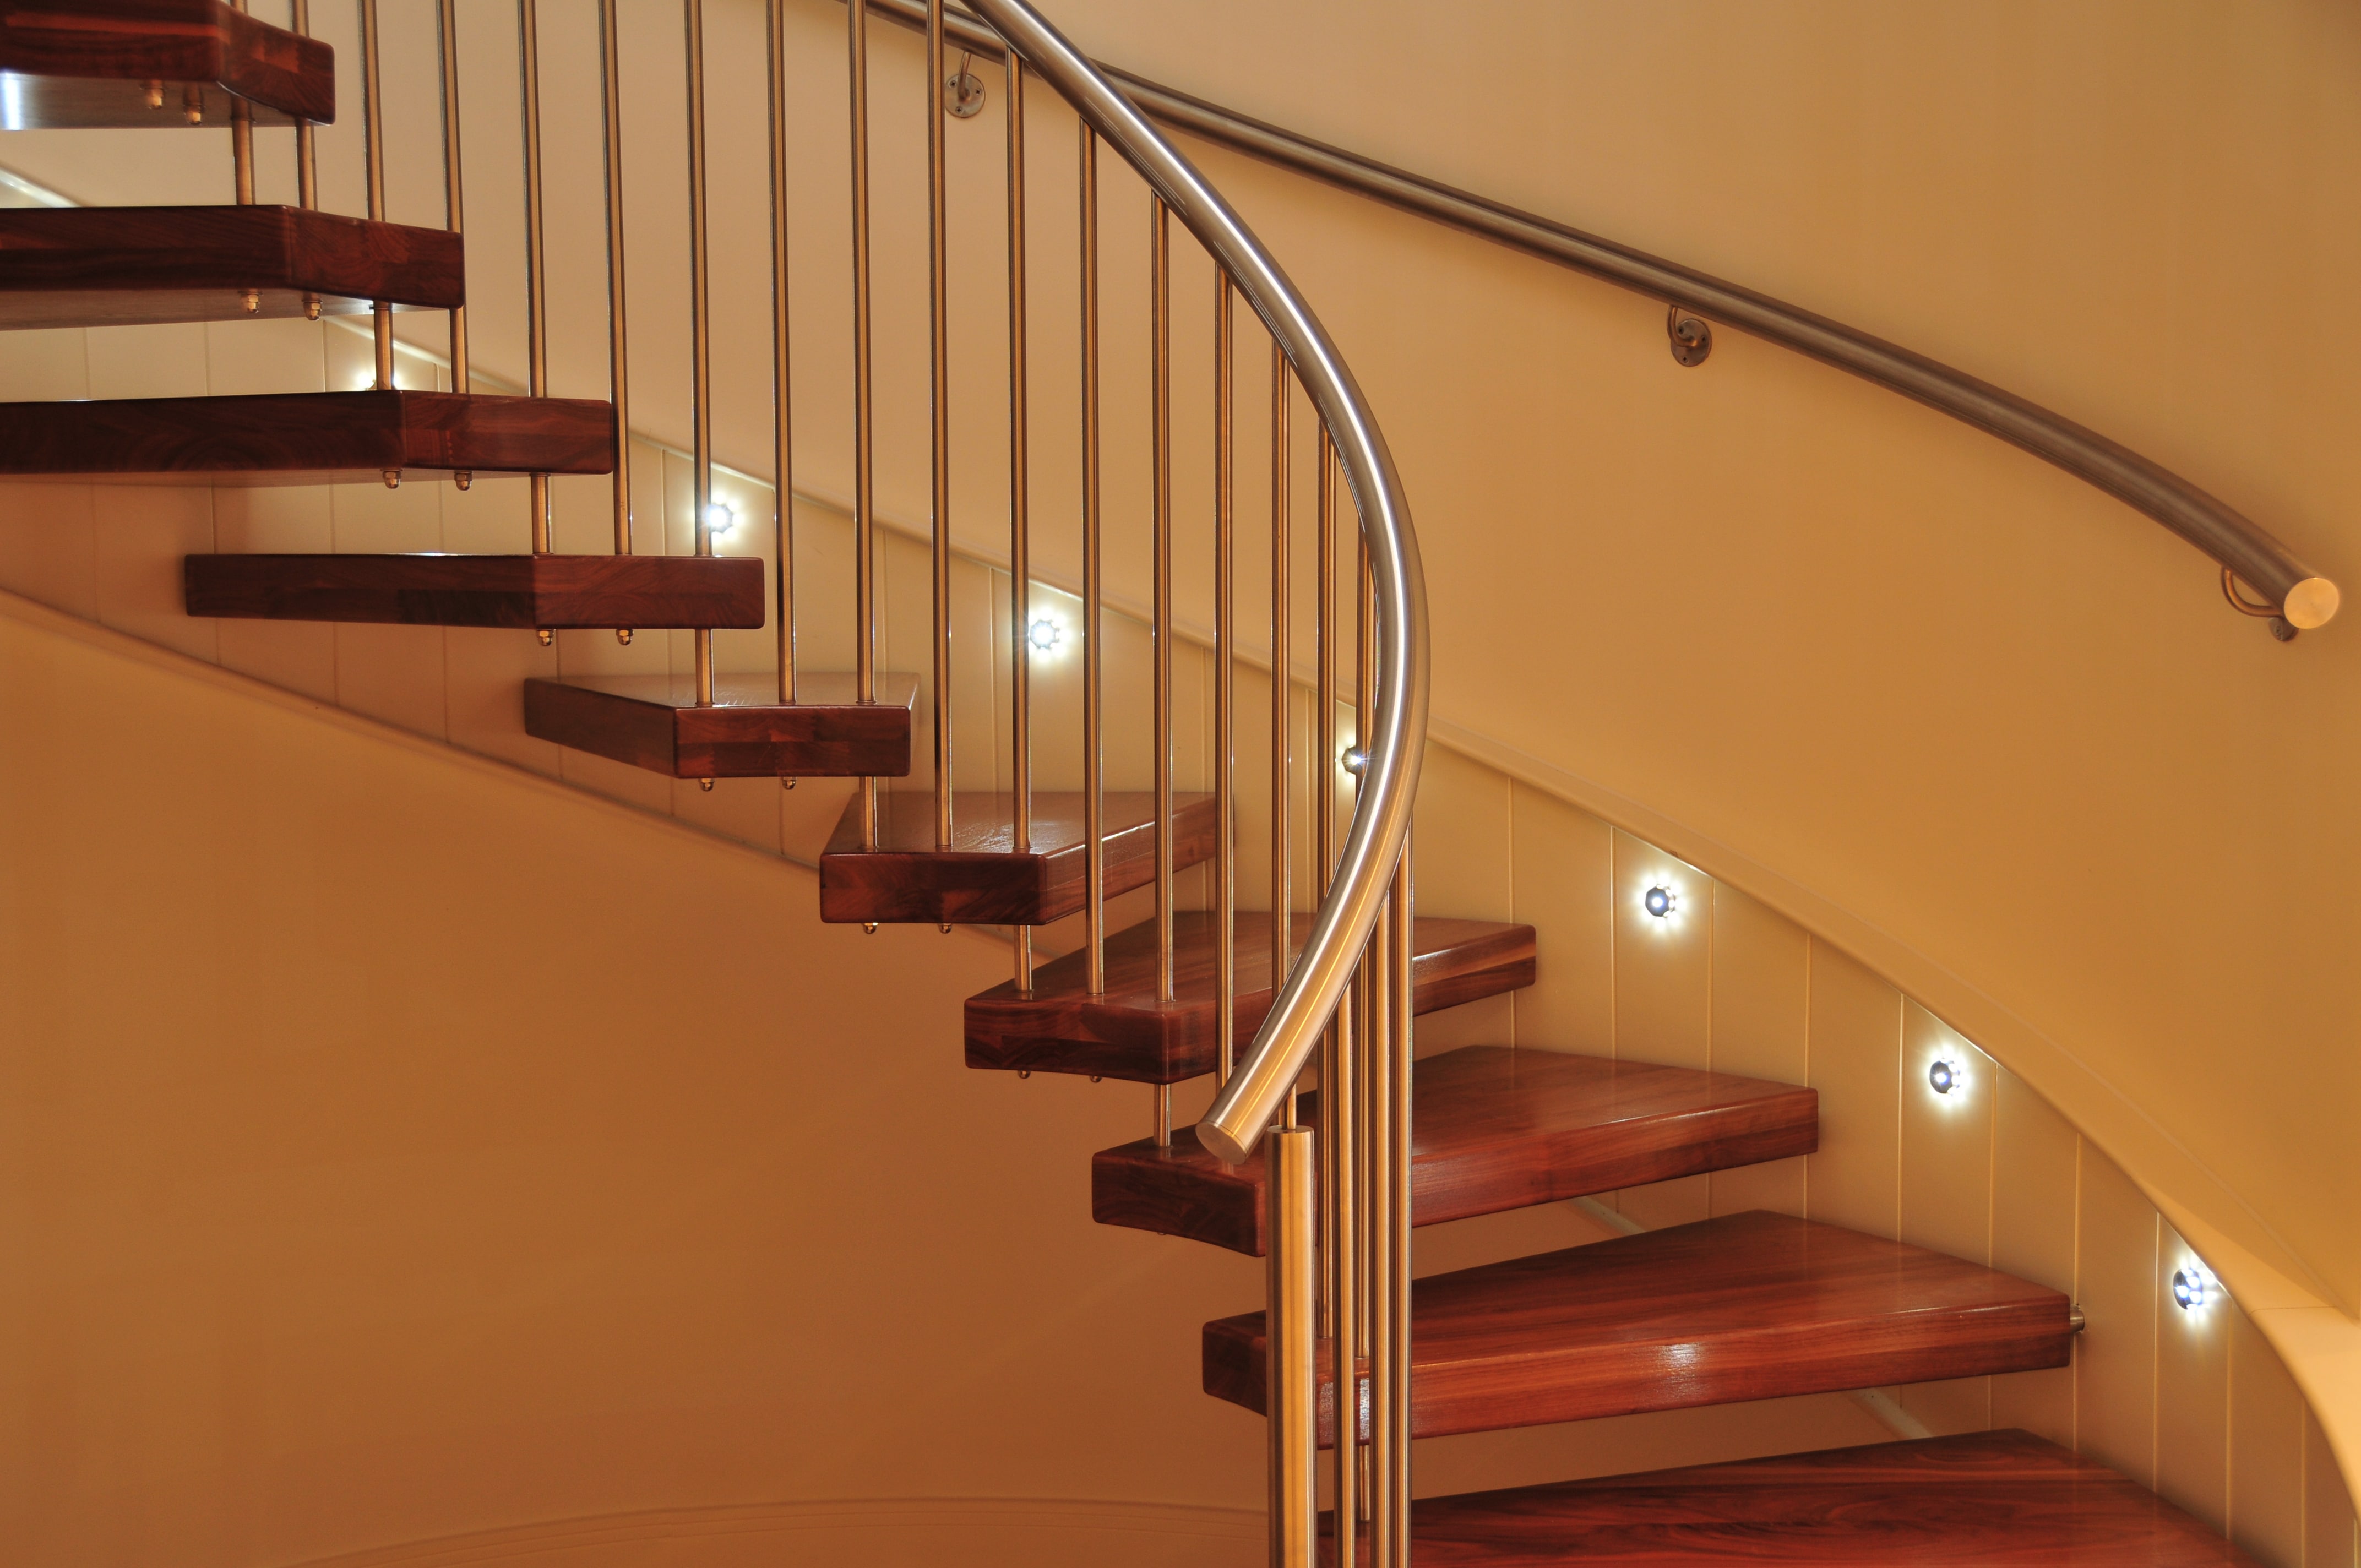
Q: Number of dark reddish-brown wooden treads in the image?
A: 10